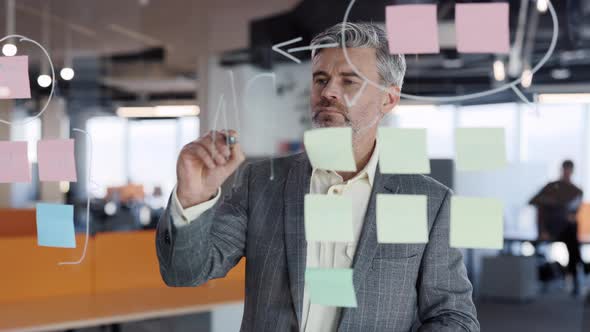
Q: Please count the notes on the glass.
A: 13